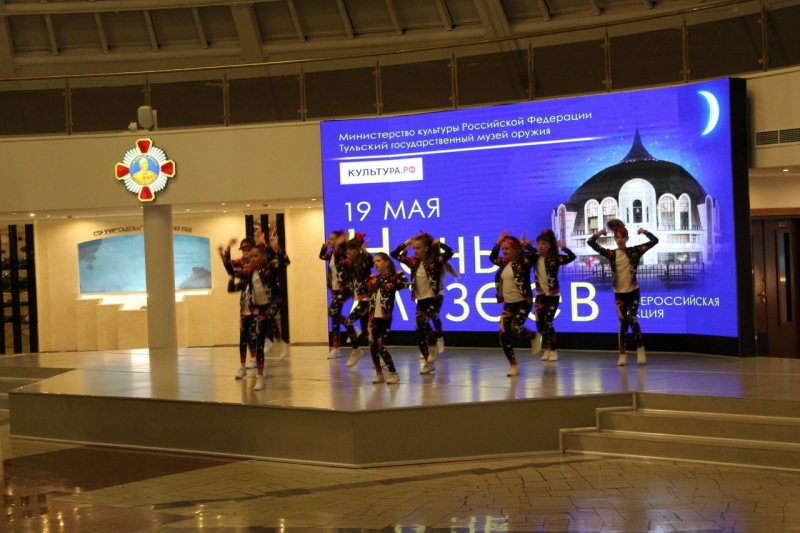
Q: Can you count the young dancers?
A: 11